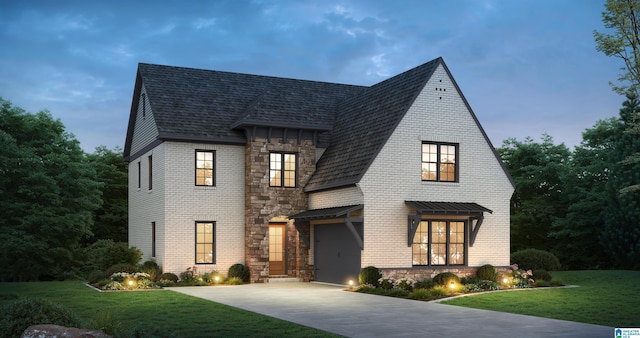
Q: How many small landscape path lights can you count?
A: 5